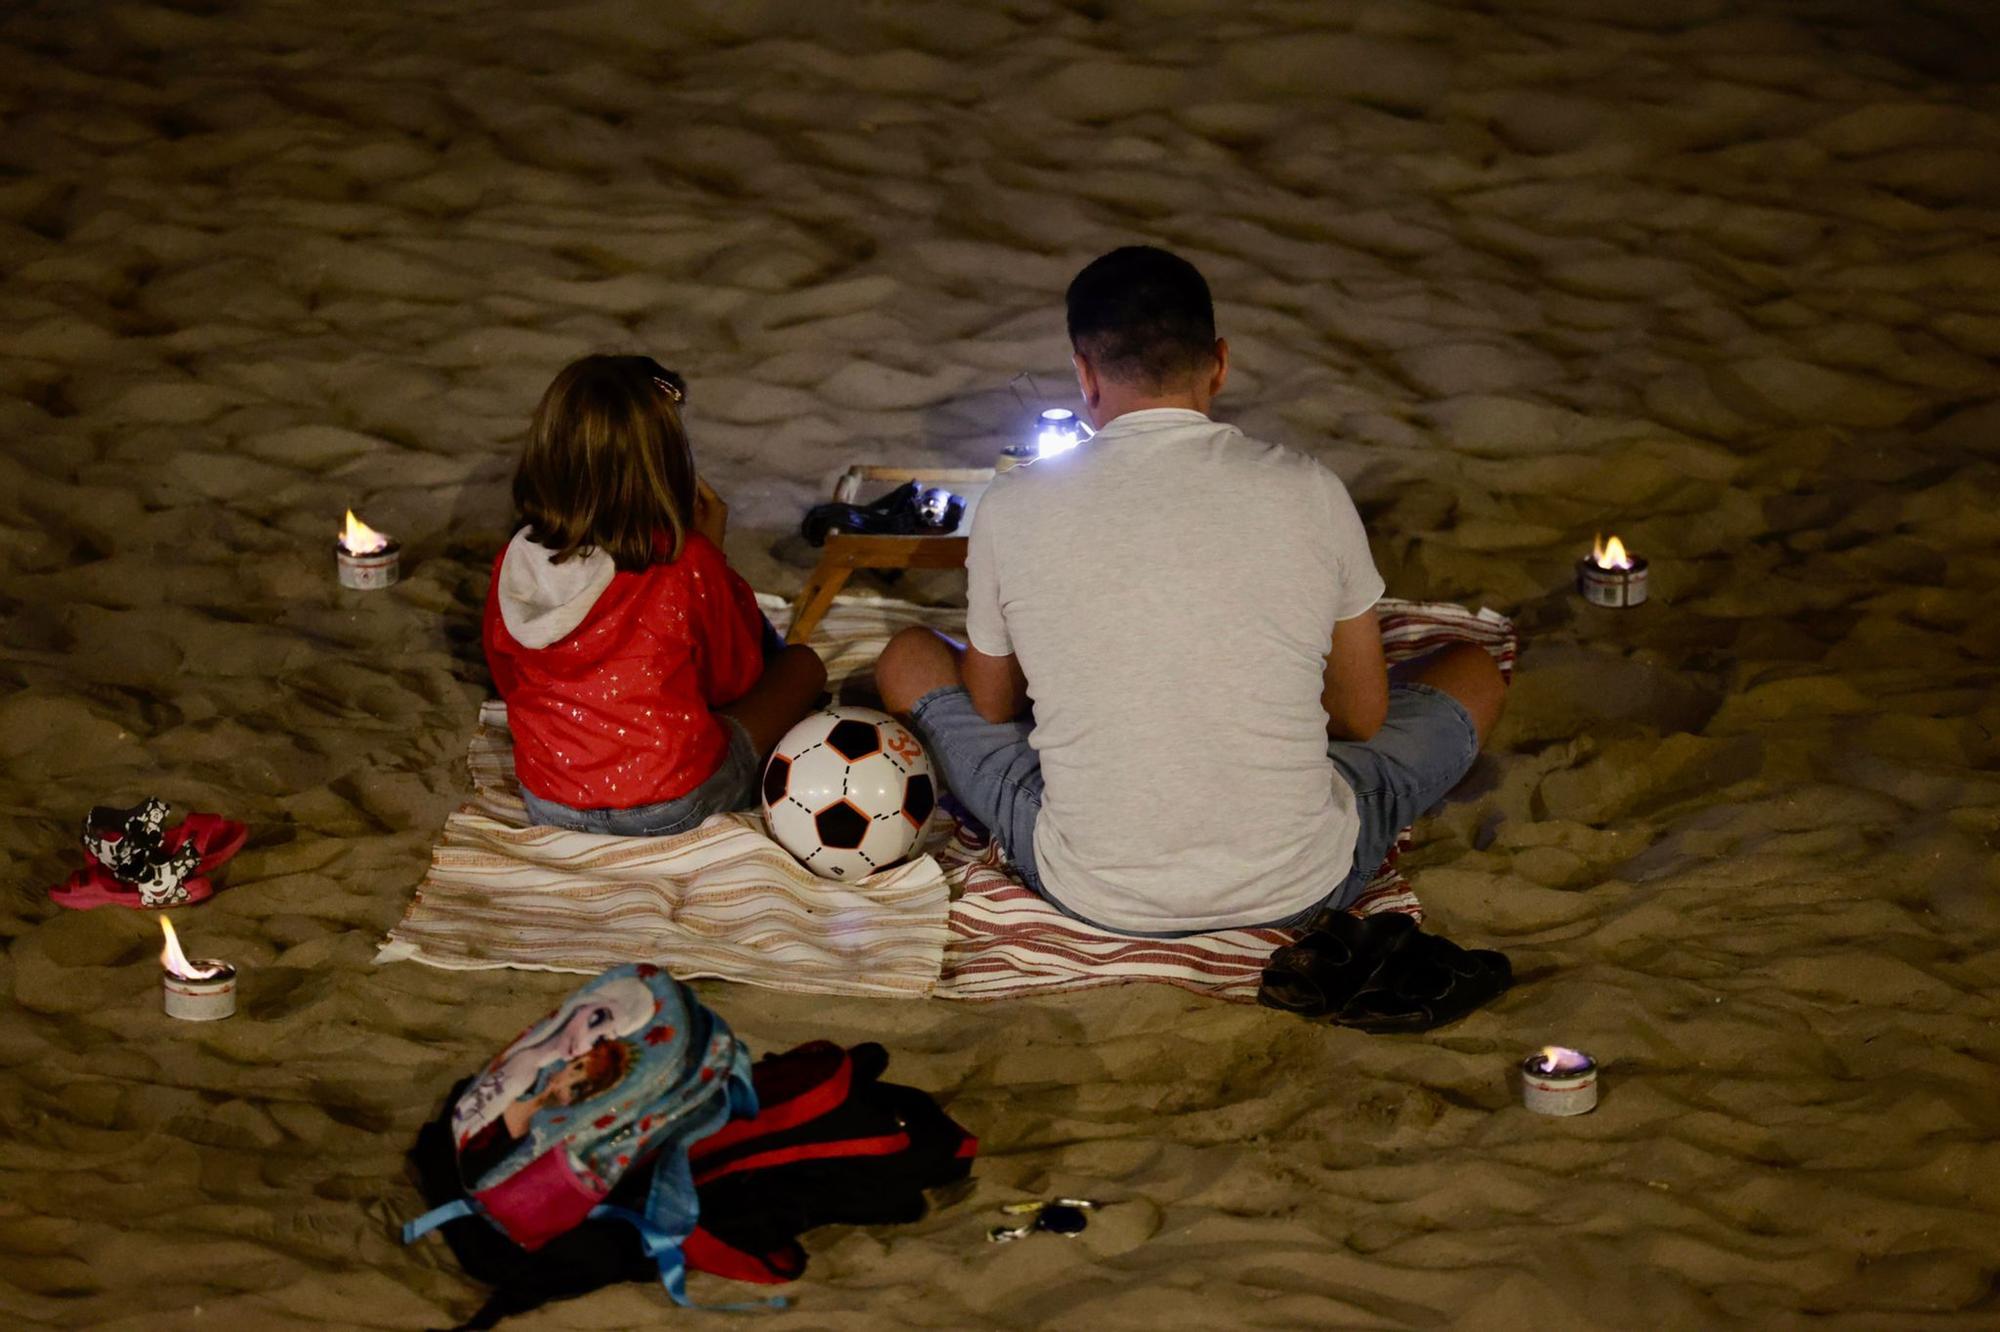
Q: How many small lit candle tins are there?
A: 4